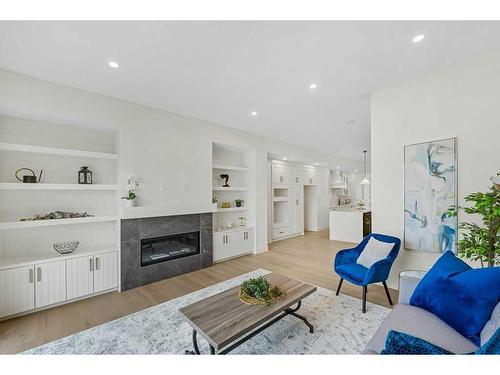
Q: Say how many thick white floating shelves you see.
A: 6